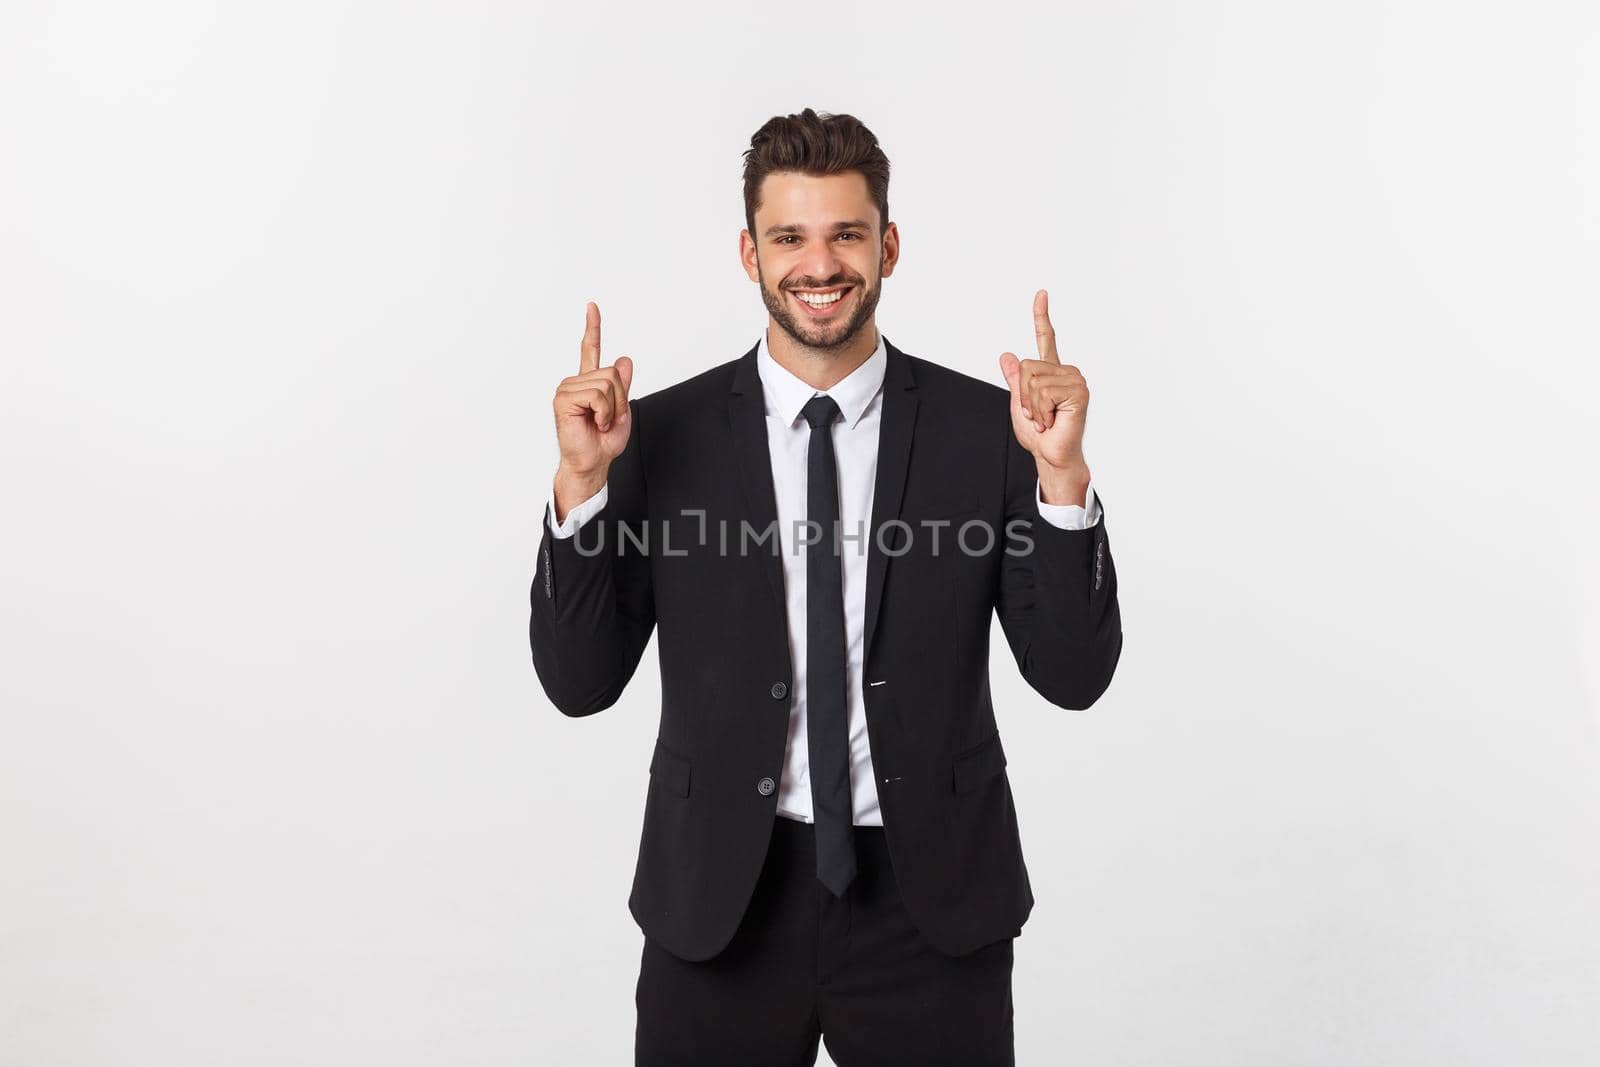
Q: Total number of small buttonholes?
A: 2